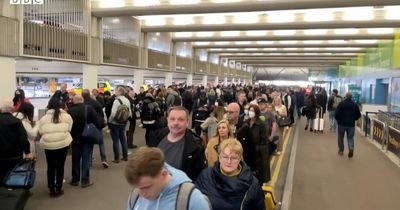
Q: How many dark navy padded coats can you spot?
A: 1